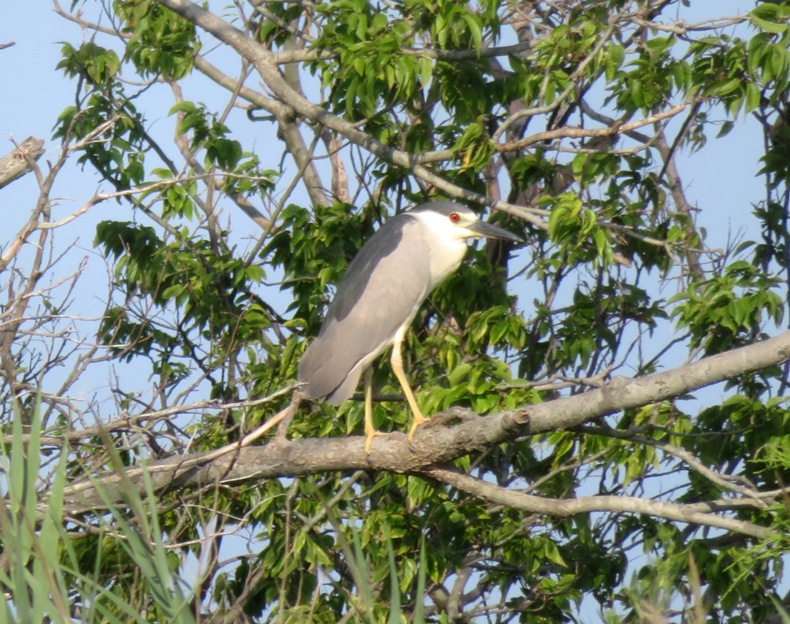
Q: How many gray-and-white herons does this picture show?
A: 1